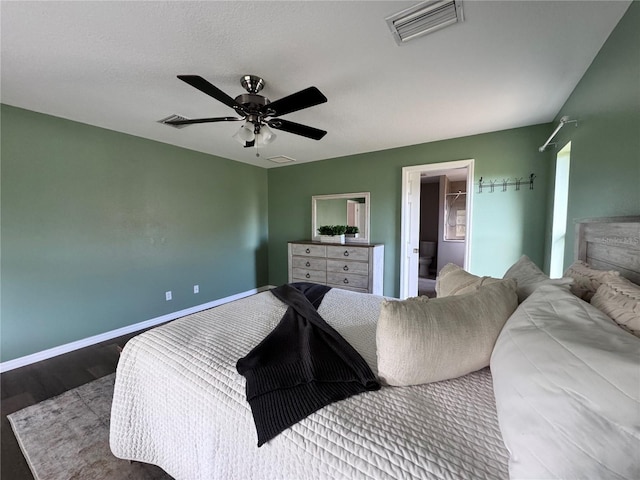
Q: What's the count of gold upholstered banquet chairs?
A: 0